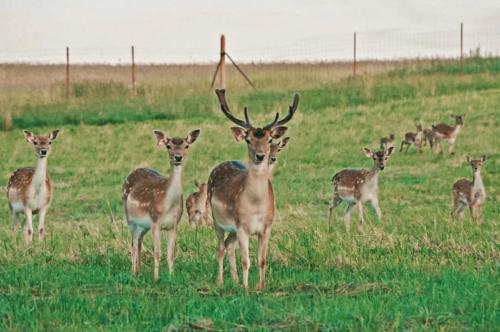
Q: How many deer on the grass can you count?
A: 11